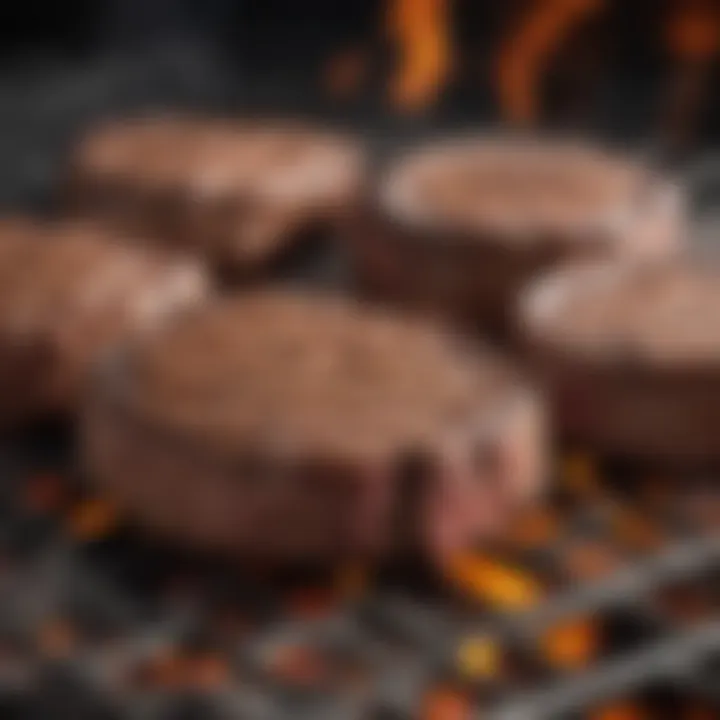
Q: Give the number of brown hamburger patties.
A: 5